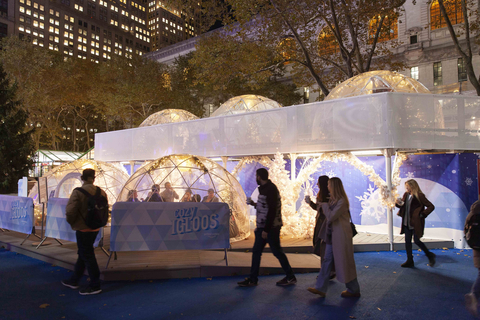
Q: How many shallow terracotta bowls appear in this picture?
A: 0